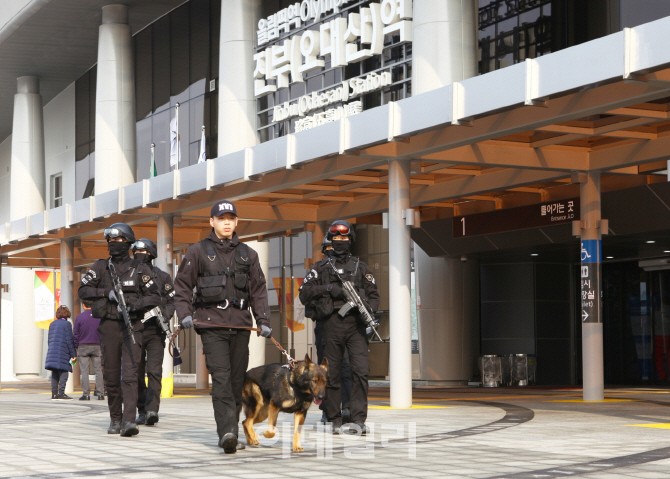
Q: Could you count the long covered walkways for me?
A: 1